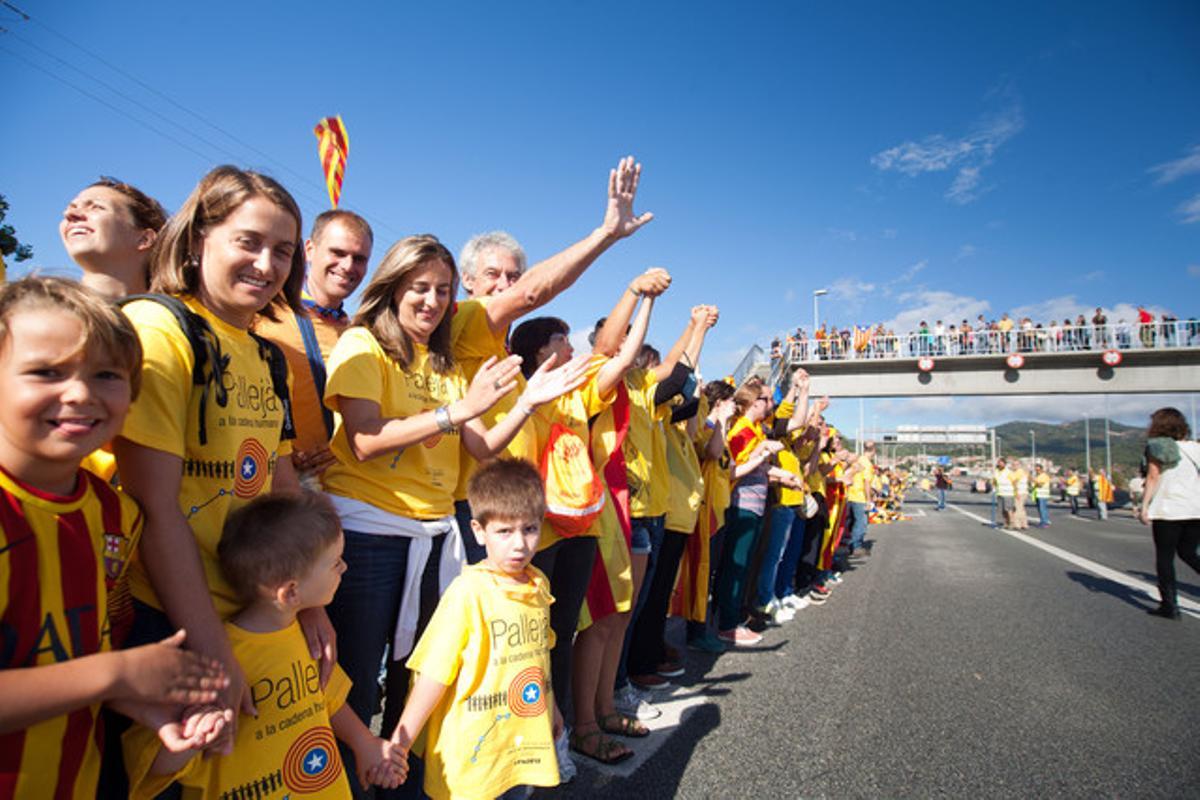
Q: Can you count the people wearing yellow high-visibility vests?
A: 4